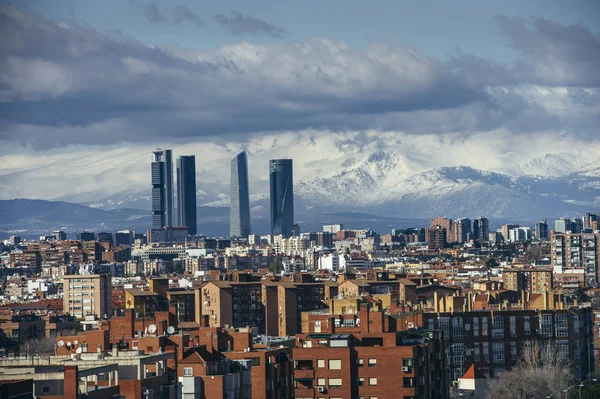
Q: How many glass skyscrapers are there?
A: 4